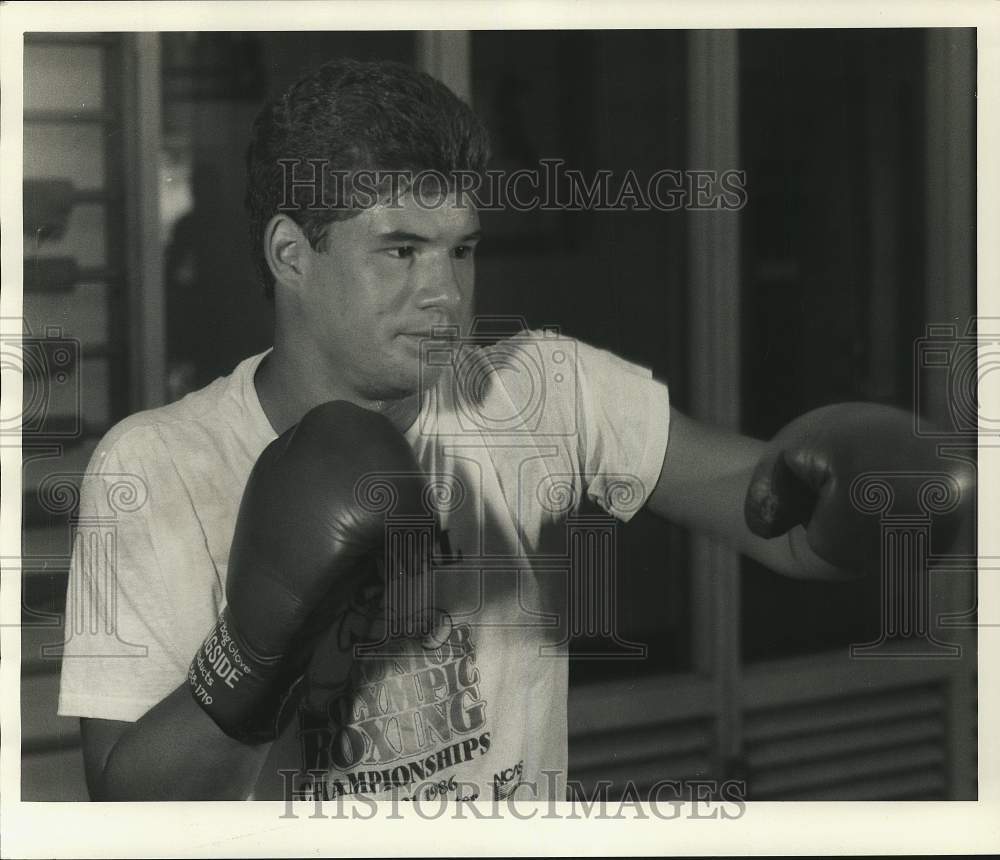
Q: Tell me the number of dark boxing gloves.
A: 2